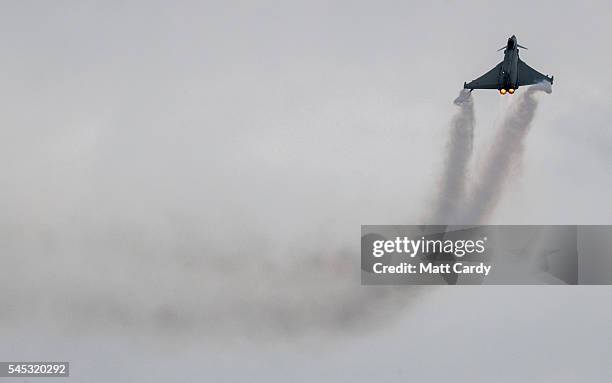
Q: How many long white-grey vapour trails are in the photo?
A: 2